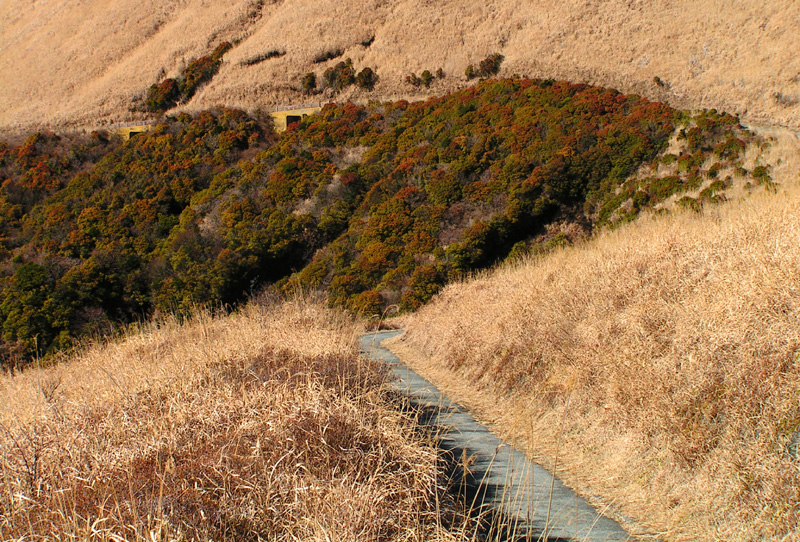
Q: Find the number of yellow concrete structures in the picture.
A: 2